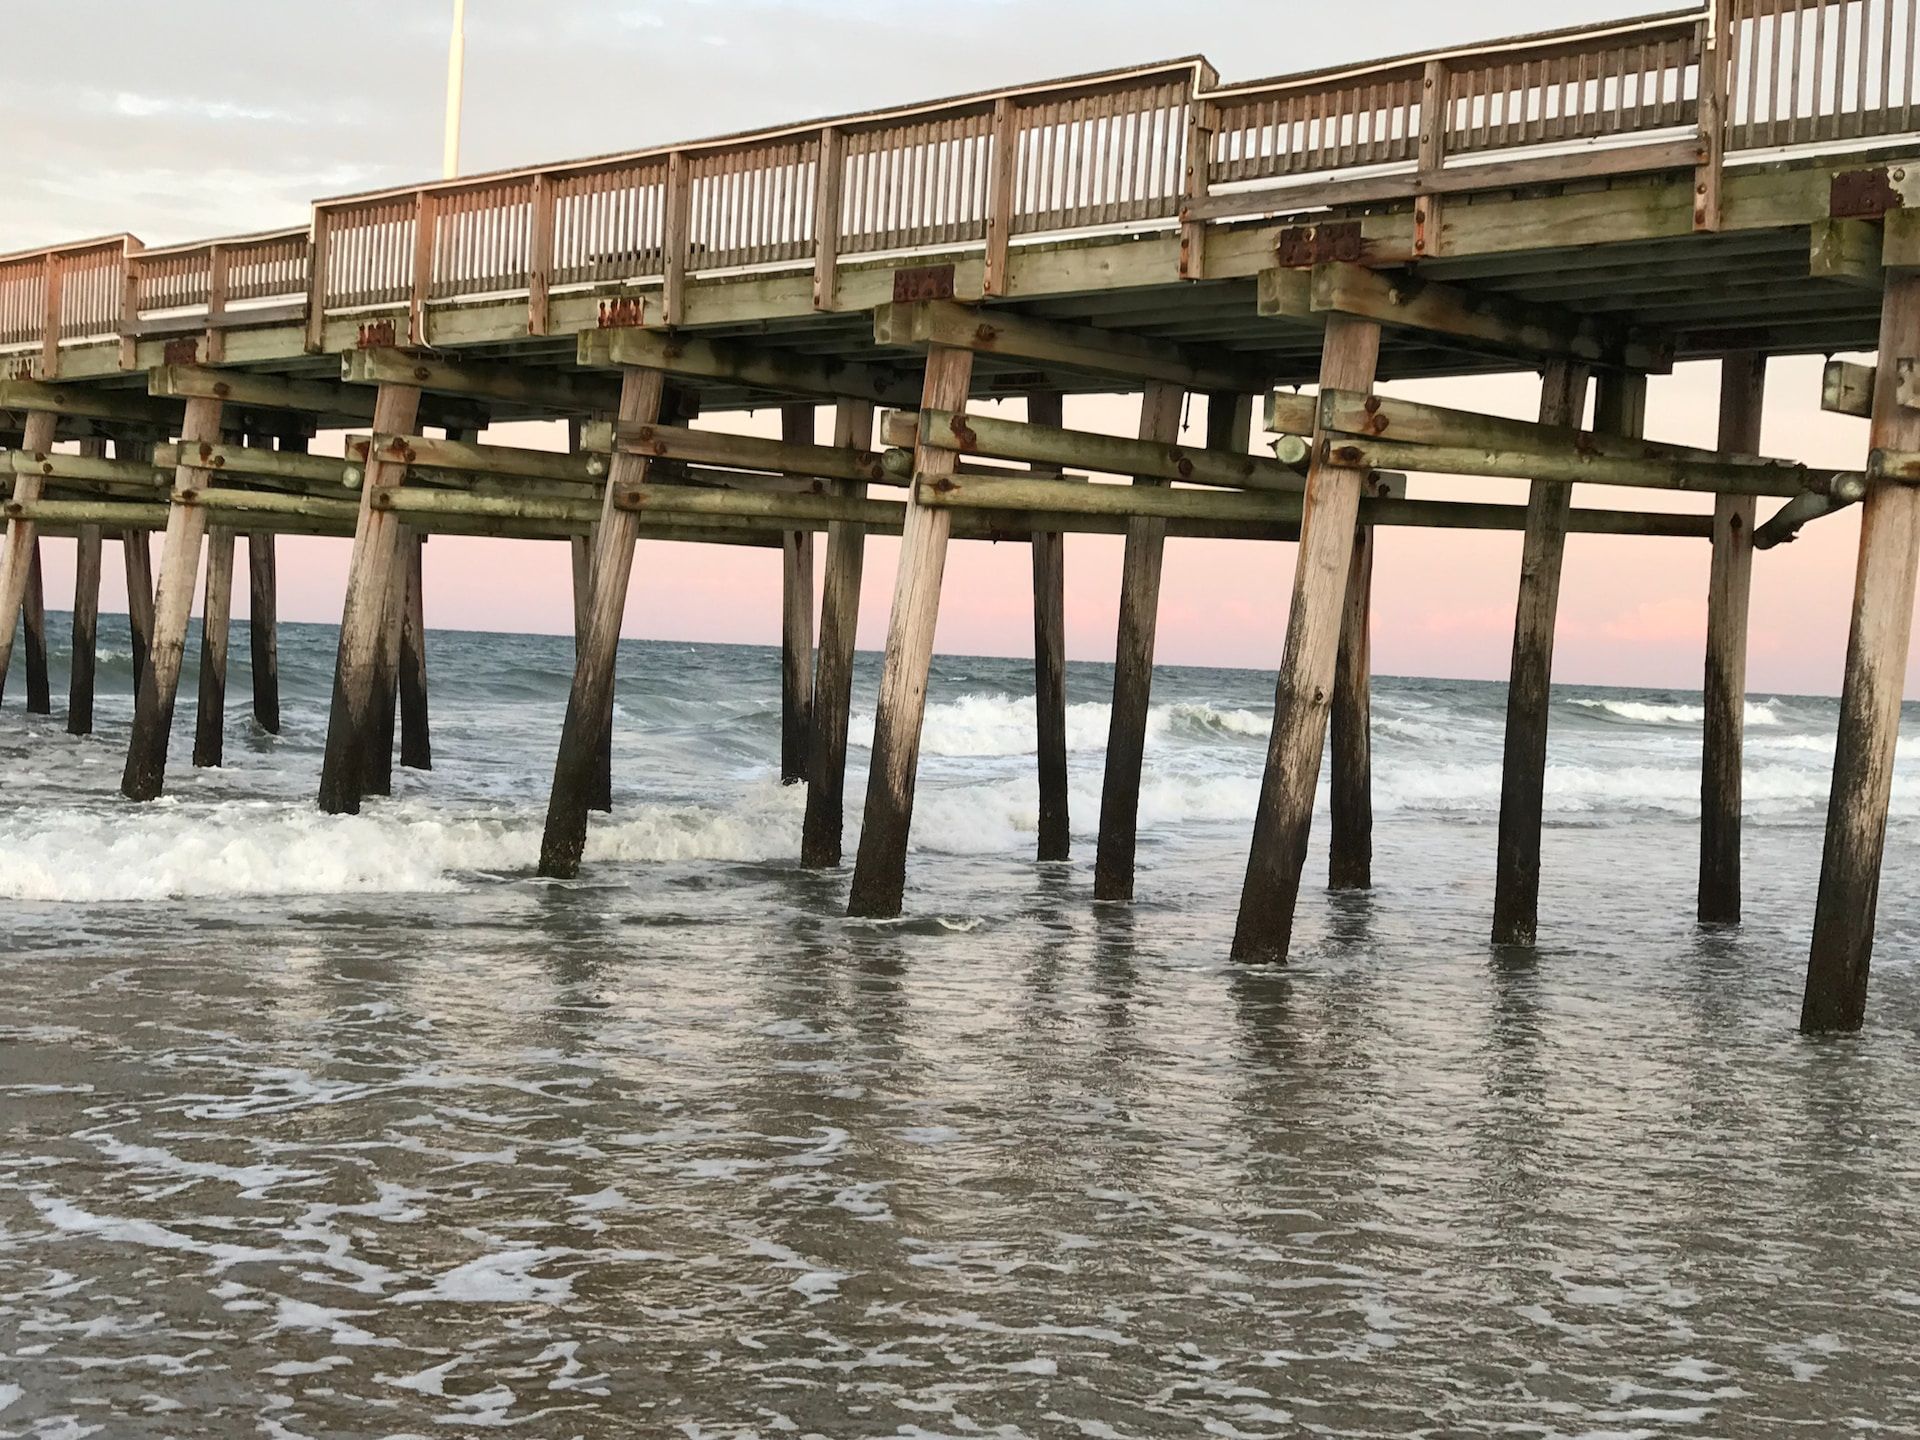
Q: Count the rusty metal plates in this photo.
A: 7